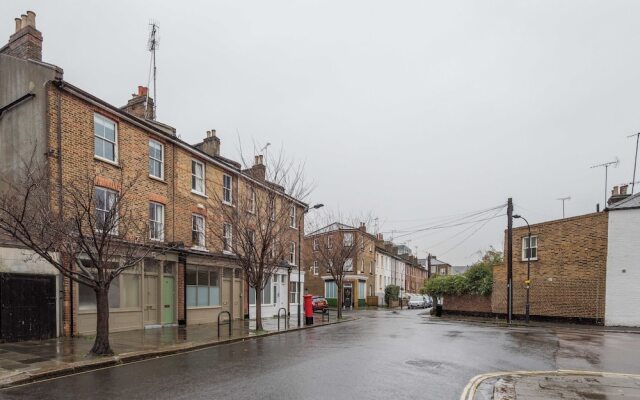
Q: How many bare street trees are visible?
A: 3